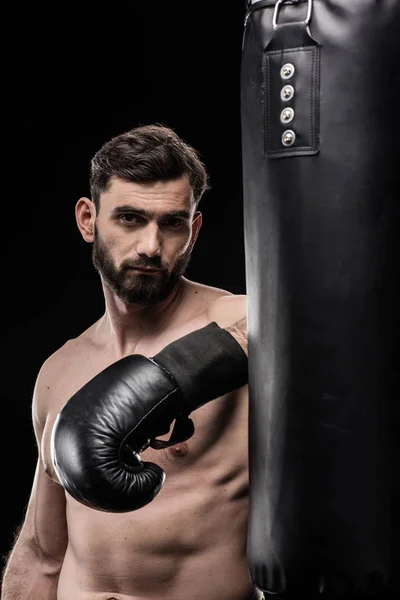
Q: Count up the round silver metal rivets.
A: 4